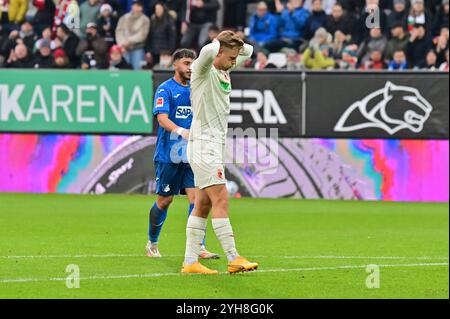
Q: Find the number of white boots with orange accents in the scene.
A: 2